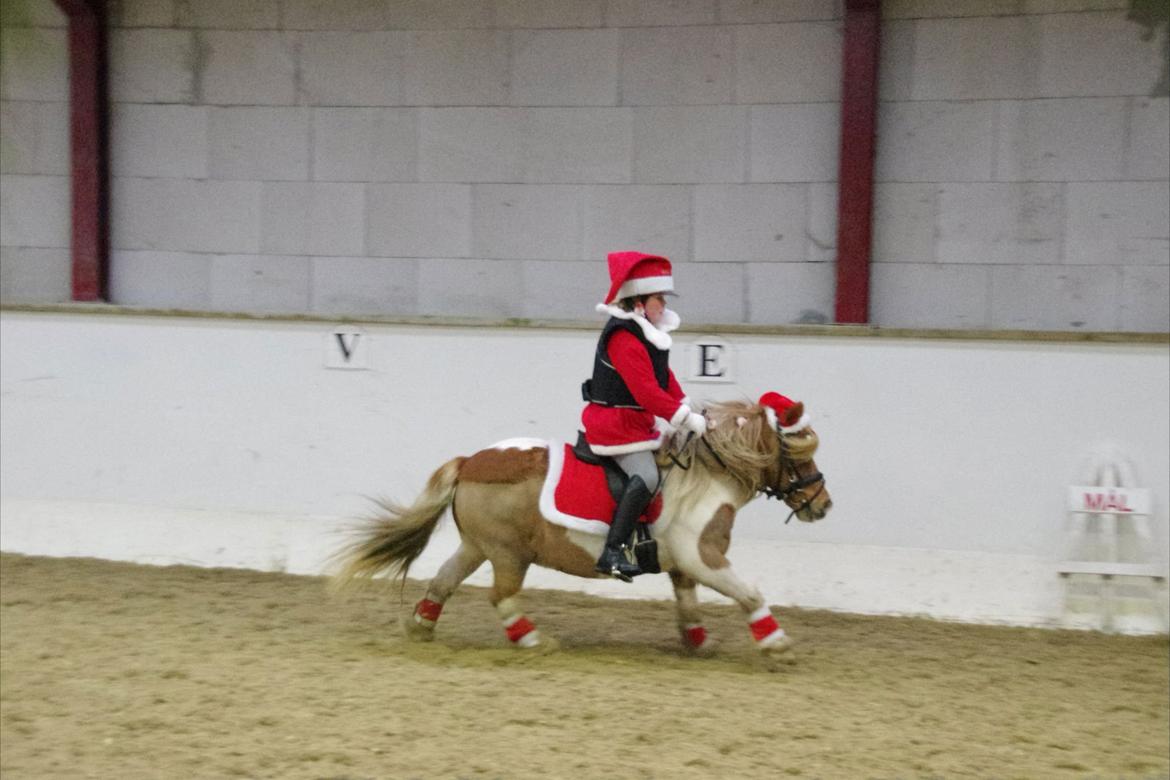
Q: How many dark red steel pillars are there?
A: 2